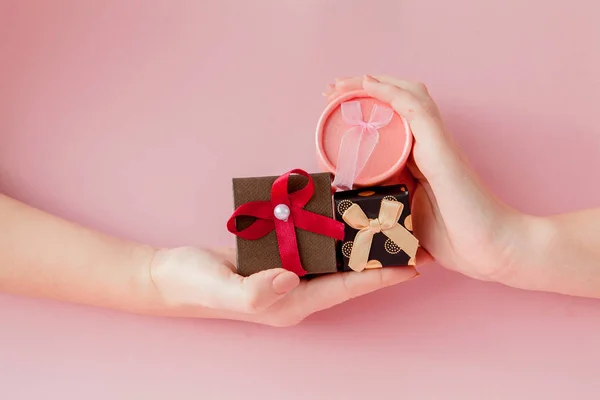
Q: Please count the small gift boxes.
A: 3